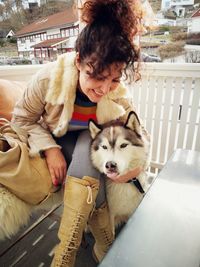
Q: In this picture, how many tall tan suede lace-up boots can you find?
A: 2